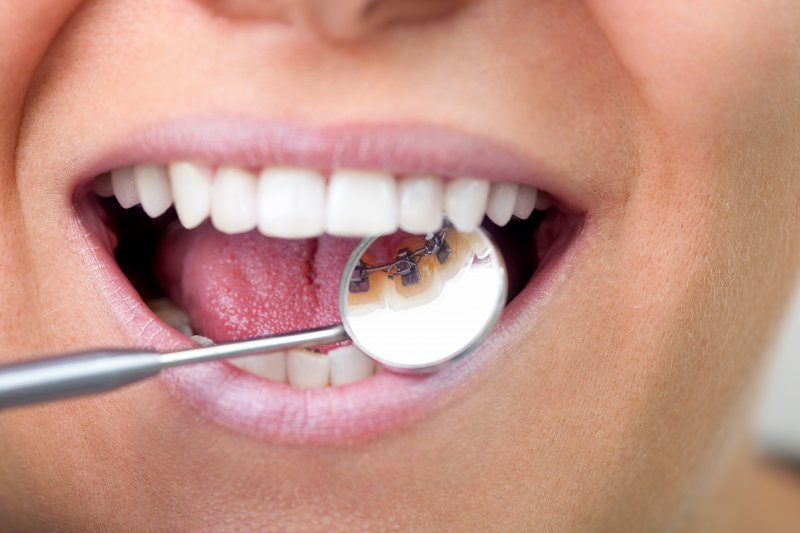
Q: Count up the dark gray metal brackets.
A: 3